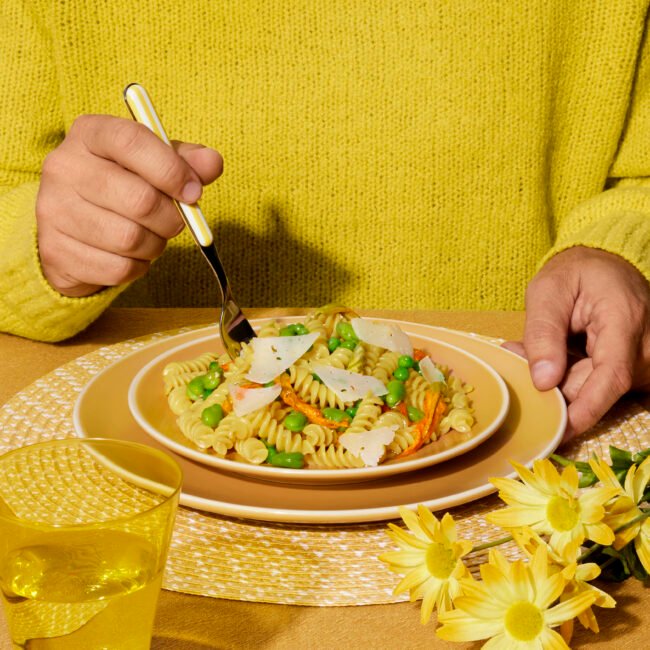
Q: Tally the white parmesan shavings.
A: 6